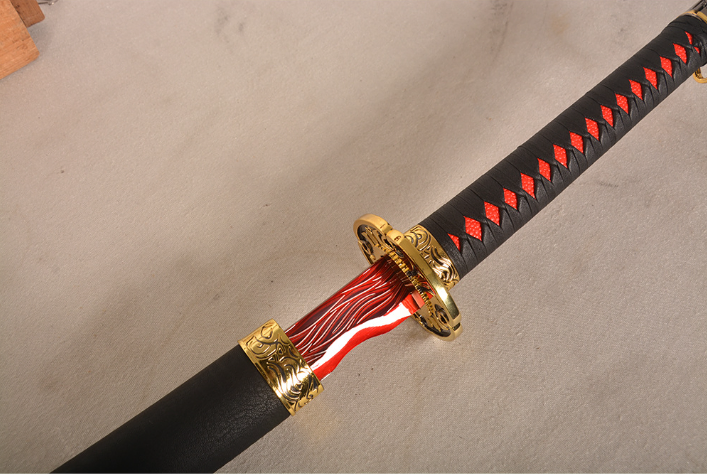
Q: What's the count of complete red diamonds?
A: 14